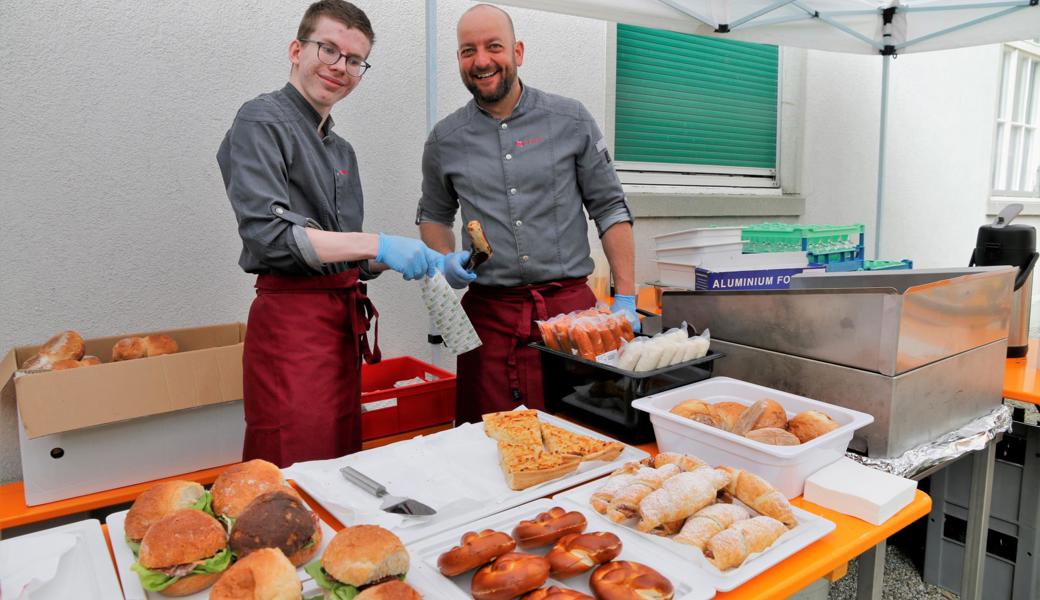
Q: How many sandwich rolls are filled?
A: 7